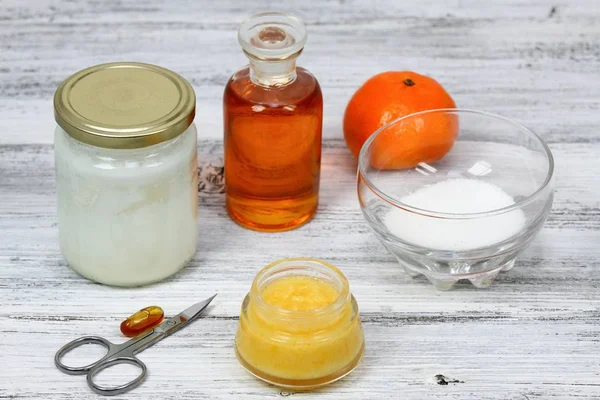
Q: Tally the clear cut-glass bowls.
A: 1